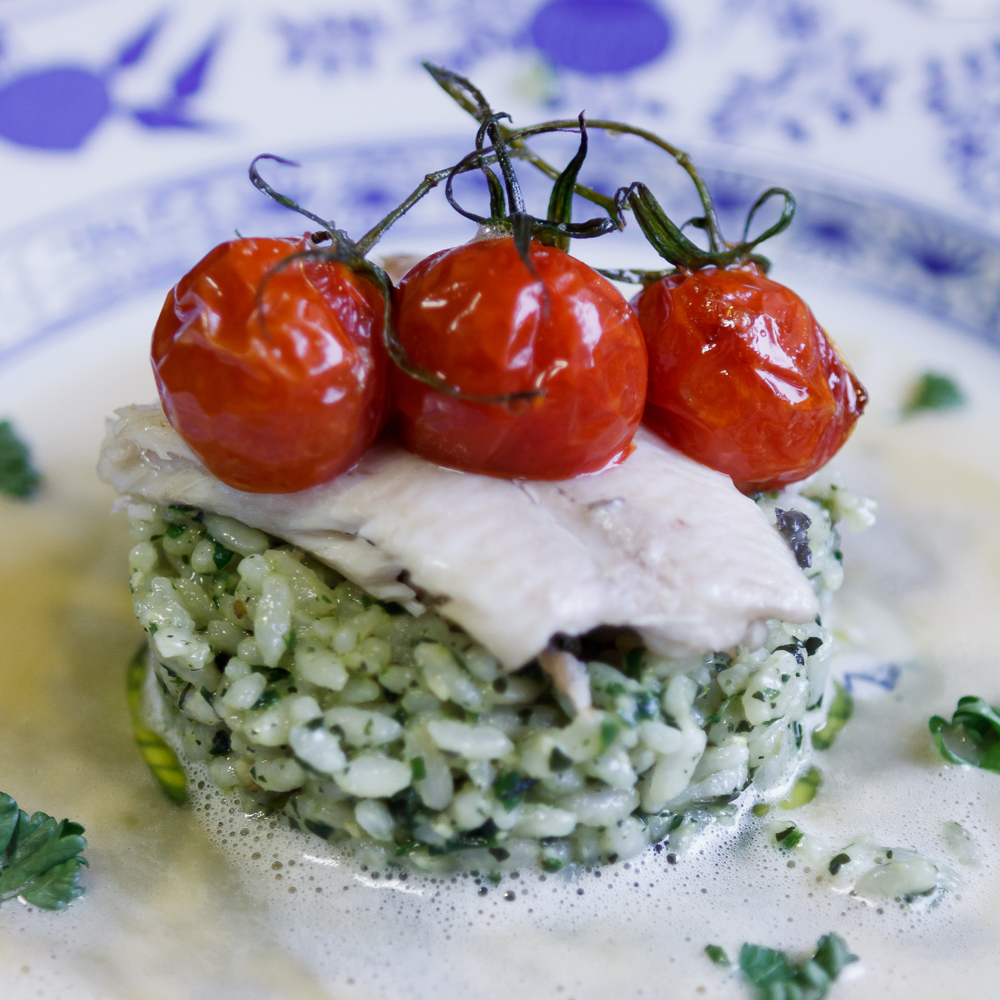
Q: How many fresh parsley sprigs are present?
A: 5